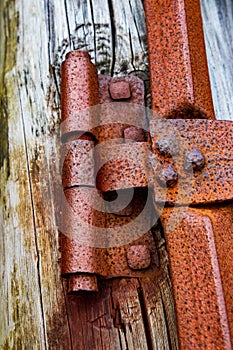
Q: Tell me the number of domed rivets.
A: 3